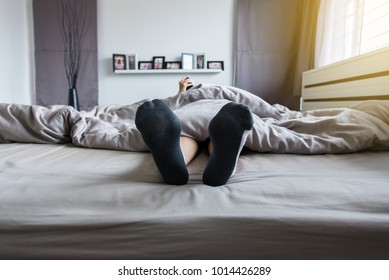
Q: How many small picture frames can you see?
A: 8